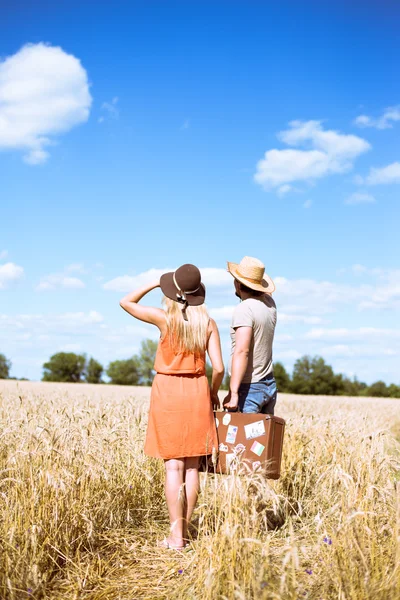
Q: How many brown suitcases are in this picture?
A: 1